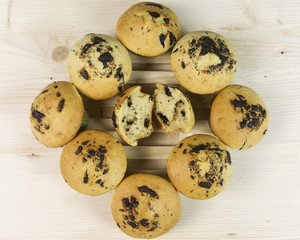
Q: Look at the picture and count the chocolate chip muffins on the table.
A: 9